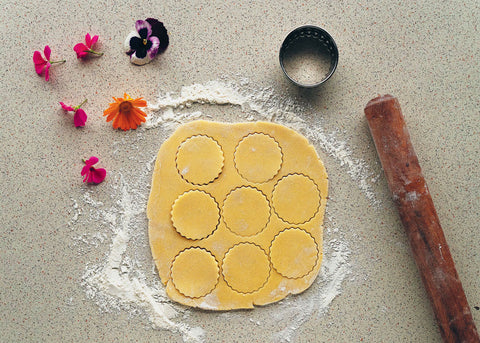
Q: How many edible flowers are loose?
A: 6